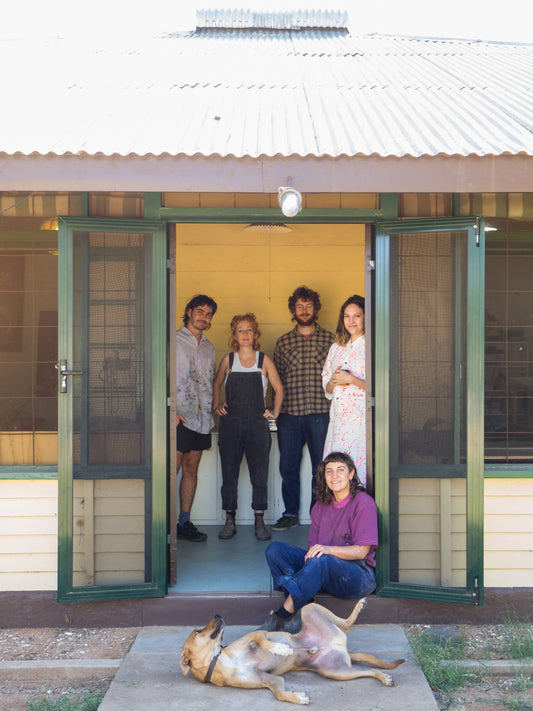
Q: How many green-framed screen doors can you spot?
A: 2